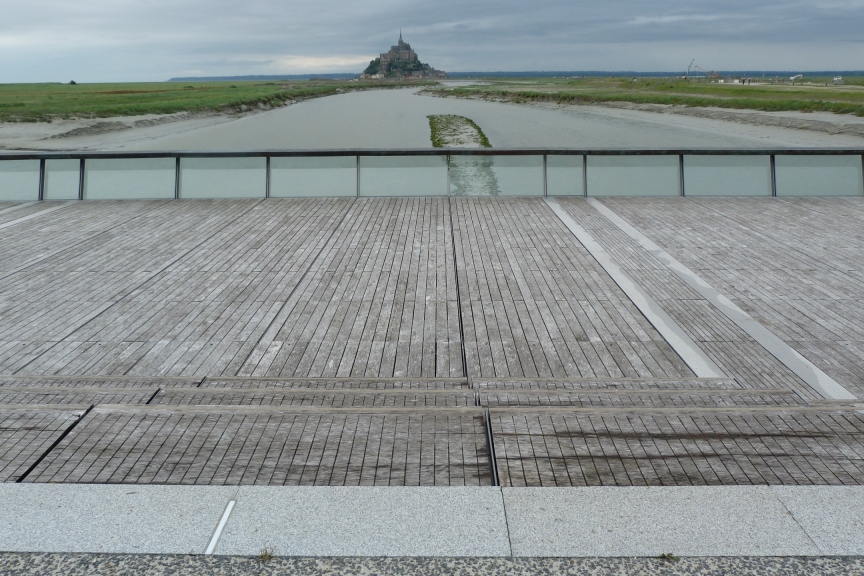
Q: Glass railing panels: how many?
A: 11